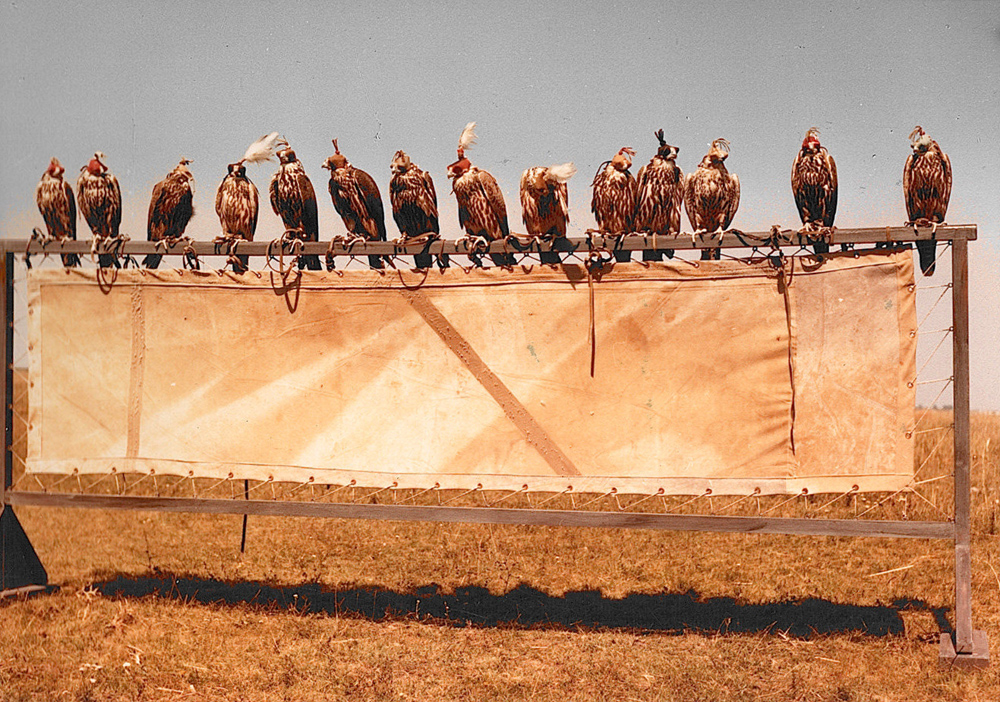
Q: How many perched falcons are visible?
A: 14